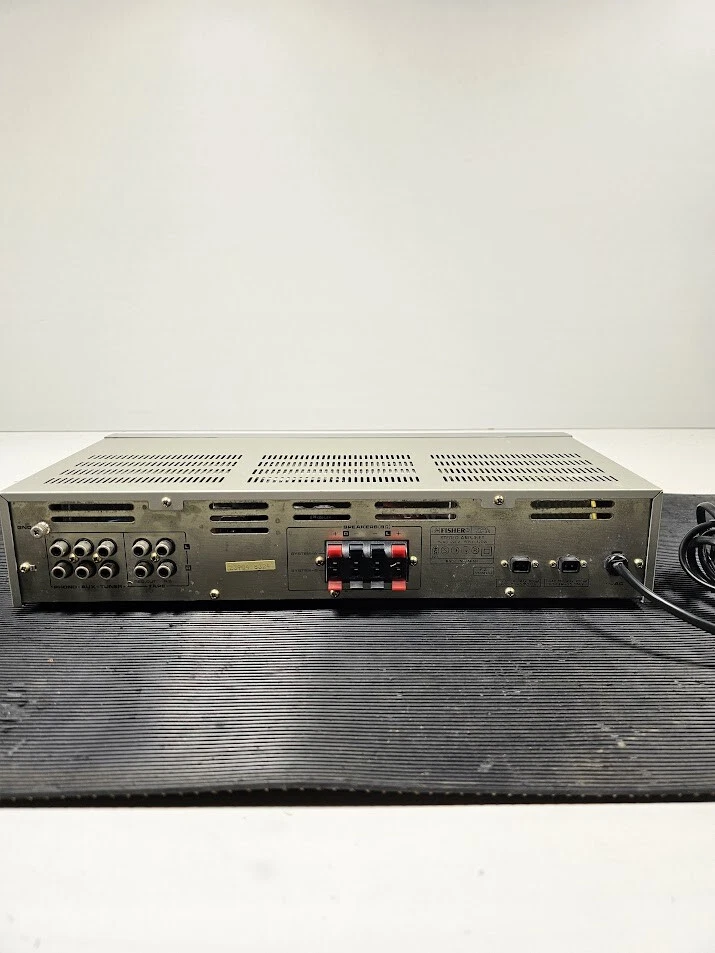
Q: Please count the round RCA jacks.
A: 10